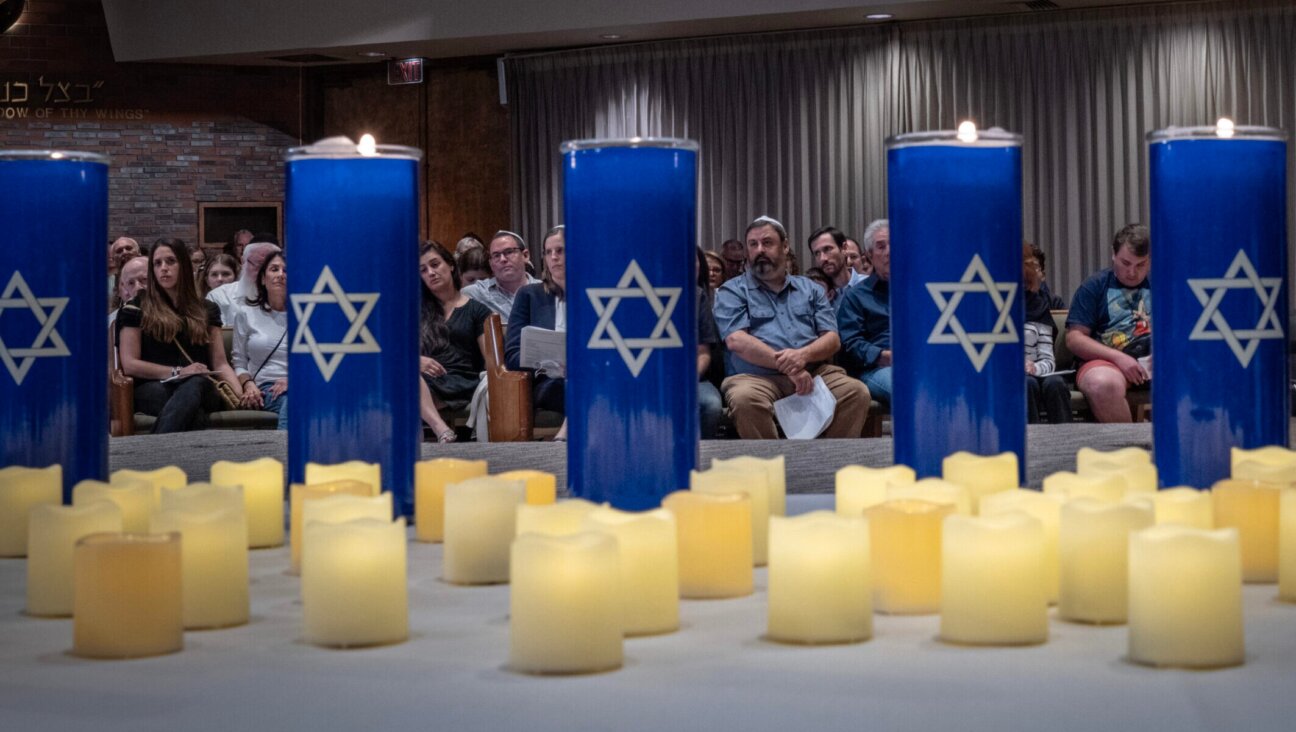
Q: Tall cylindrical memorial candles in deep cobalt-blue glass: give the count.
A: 5